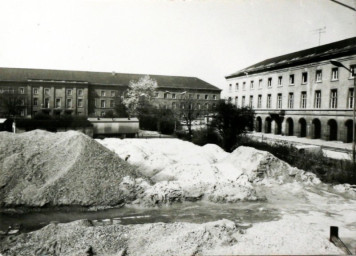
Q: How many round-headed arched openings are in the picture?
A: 8